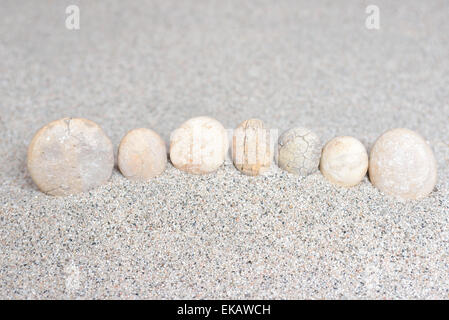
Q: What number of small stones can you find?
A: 7